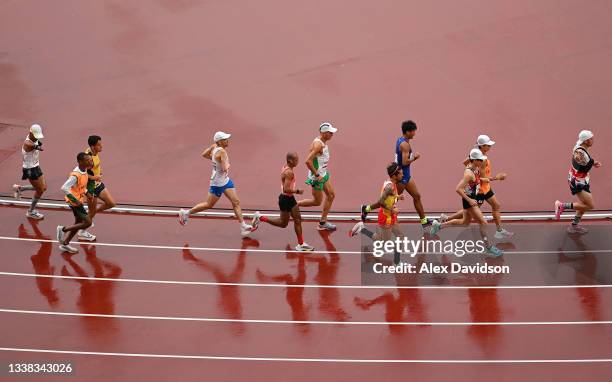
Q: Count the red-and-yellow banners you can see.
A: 0